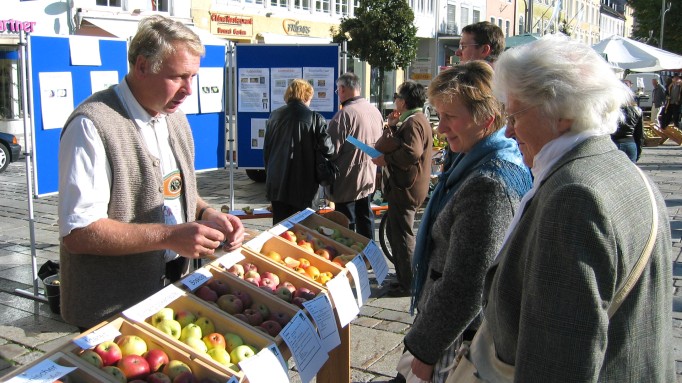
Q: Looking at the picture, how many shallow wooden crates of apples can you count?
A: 8